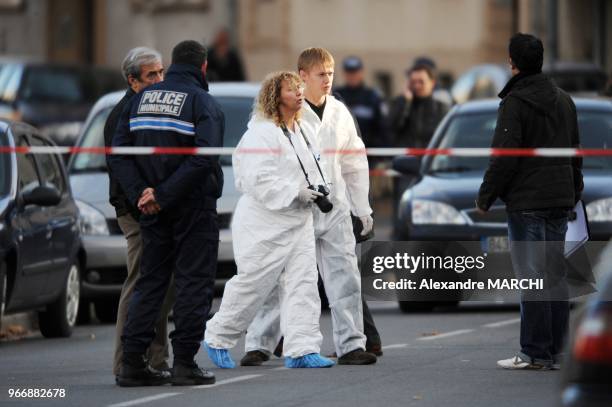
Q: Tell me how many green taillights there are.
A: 0